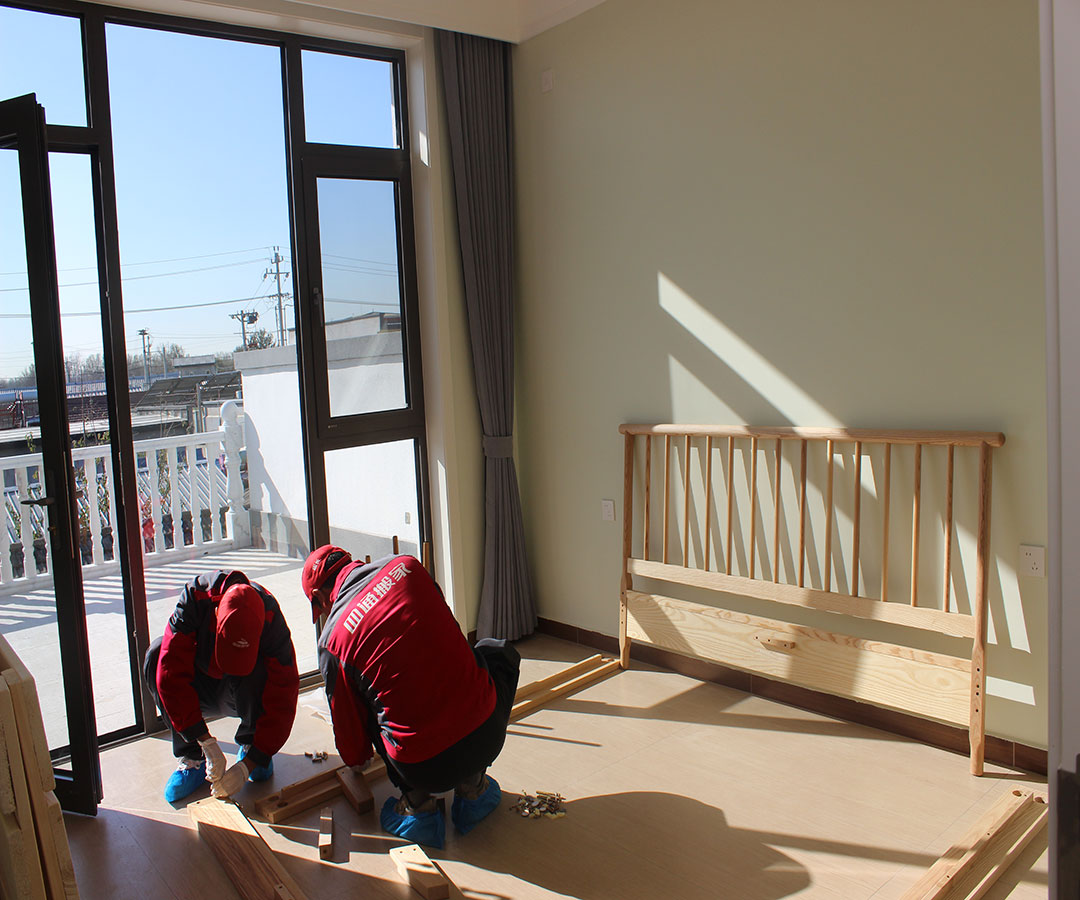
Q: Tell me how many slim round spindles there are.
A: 13